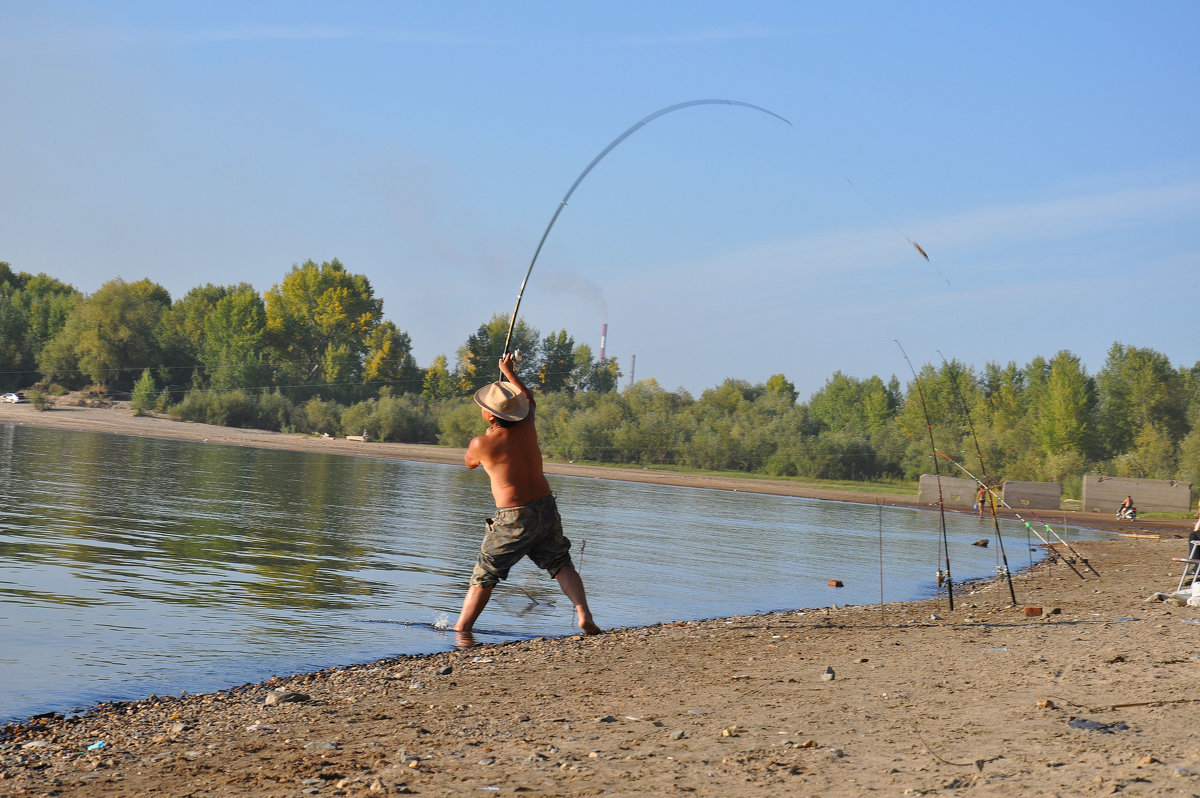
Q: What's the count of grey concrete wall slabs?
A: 3